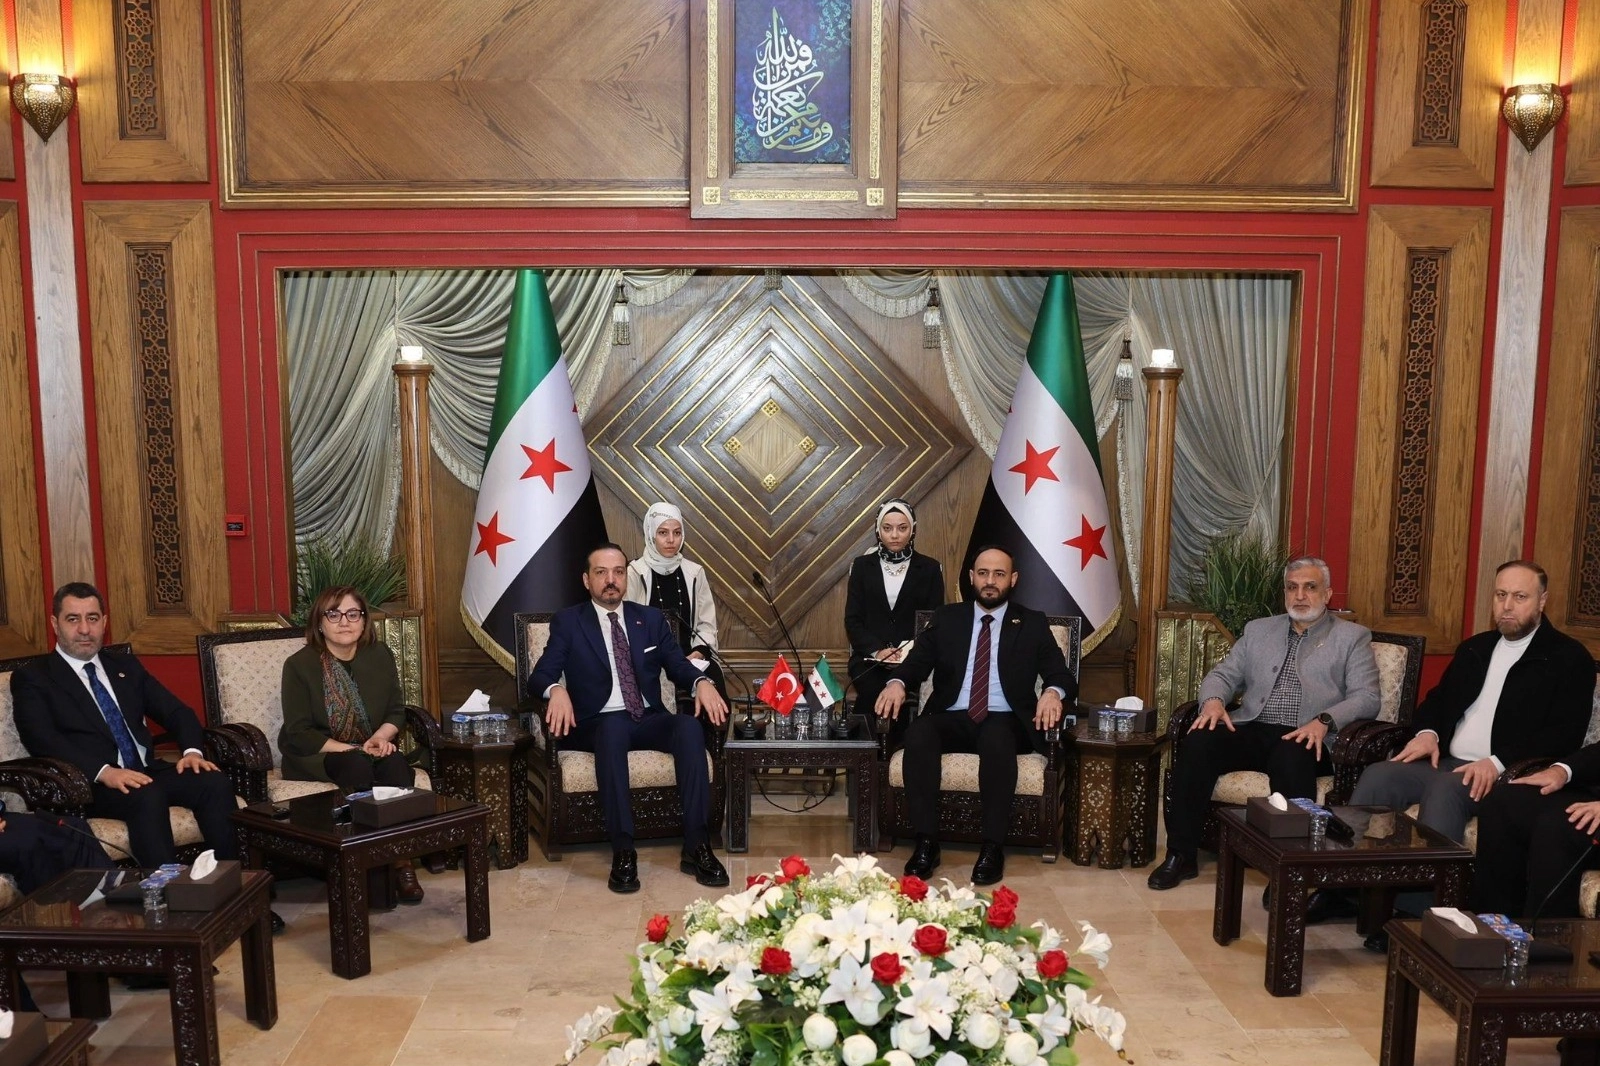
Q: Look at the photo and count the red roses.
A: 10